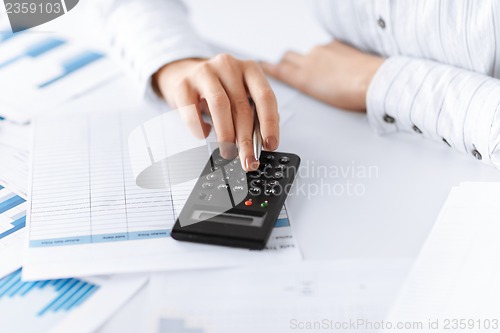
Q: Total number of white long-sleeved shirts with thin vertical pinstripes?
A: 1